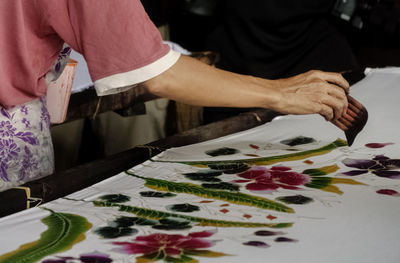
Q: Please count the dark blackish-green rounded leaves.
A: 12